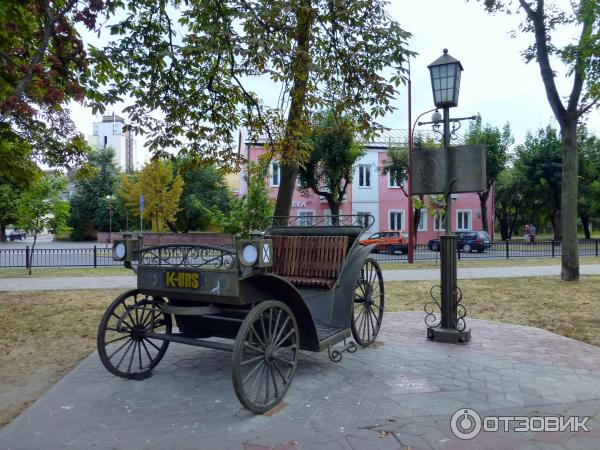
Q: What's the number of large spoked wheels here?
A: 3